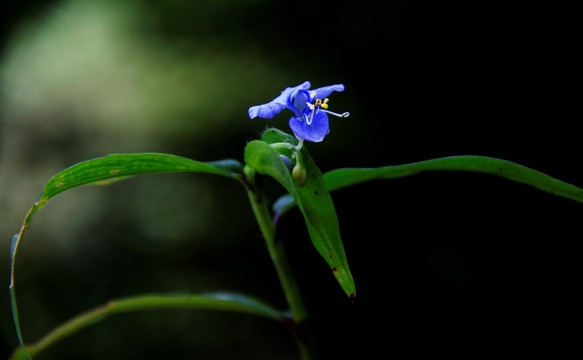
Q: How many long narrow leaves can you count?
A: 4